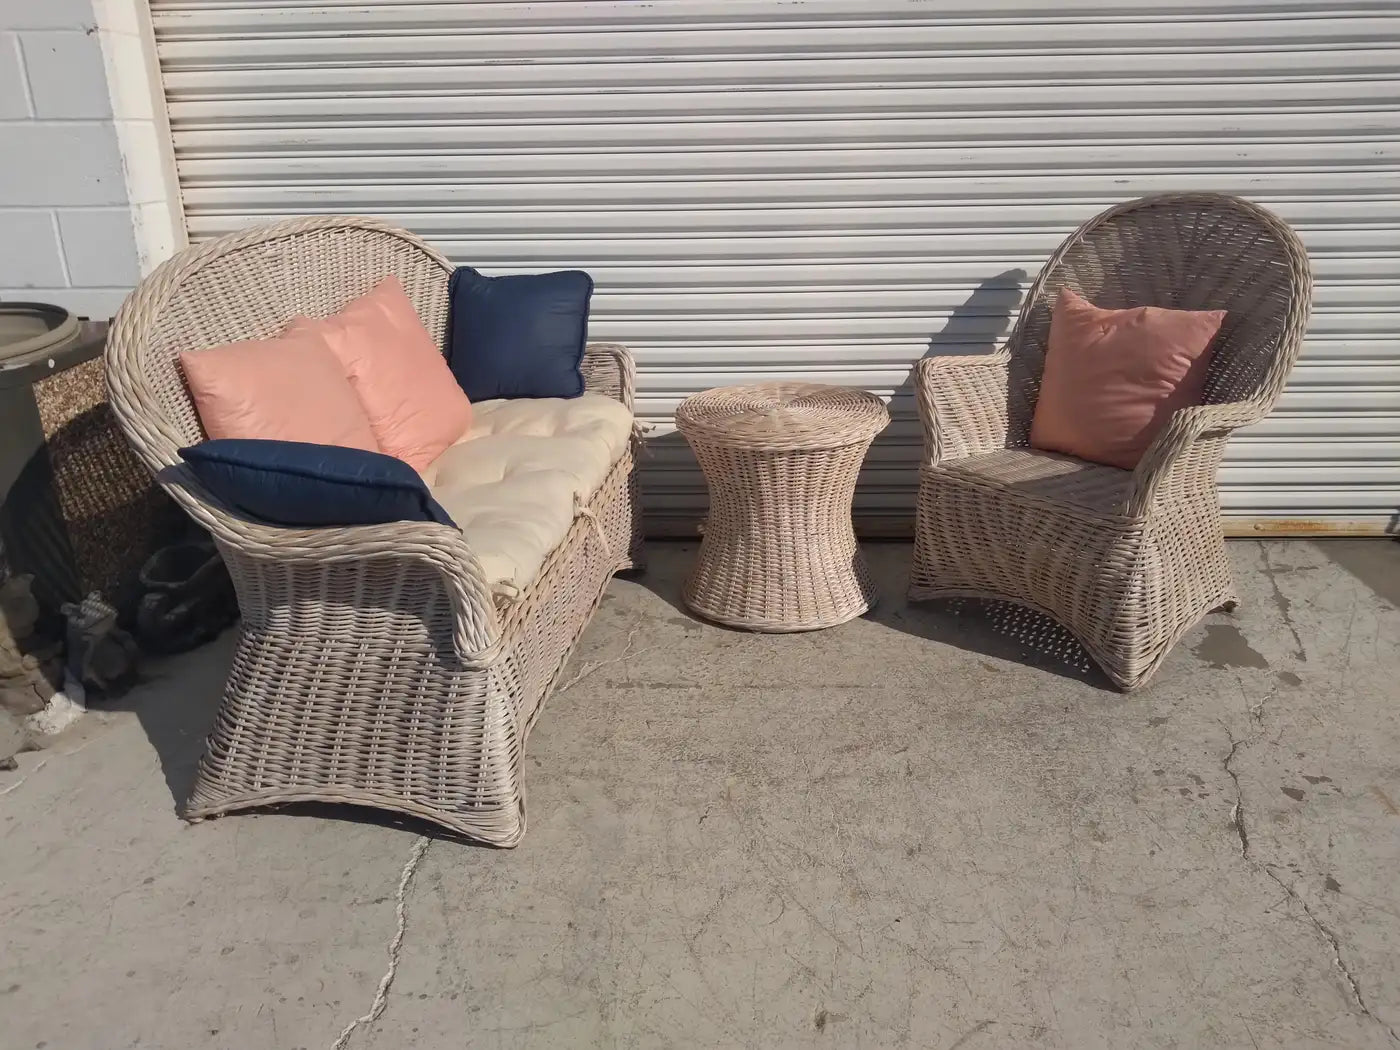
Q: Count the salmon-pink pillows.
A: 3